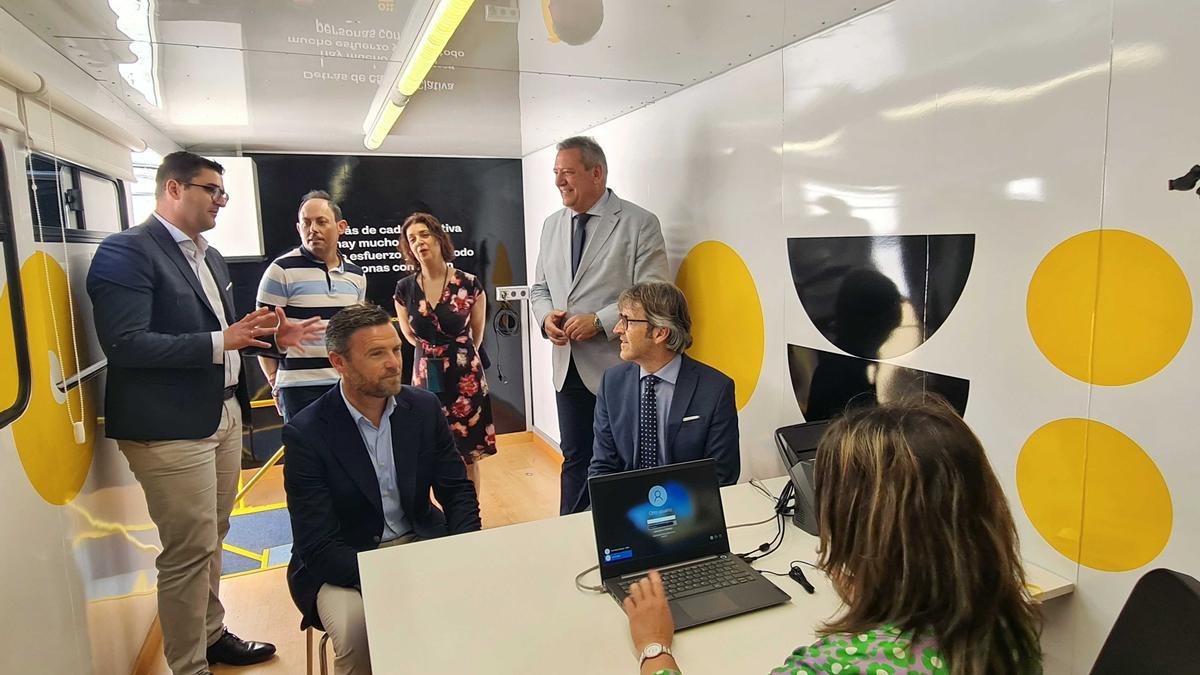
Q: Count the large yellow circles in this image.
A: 4